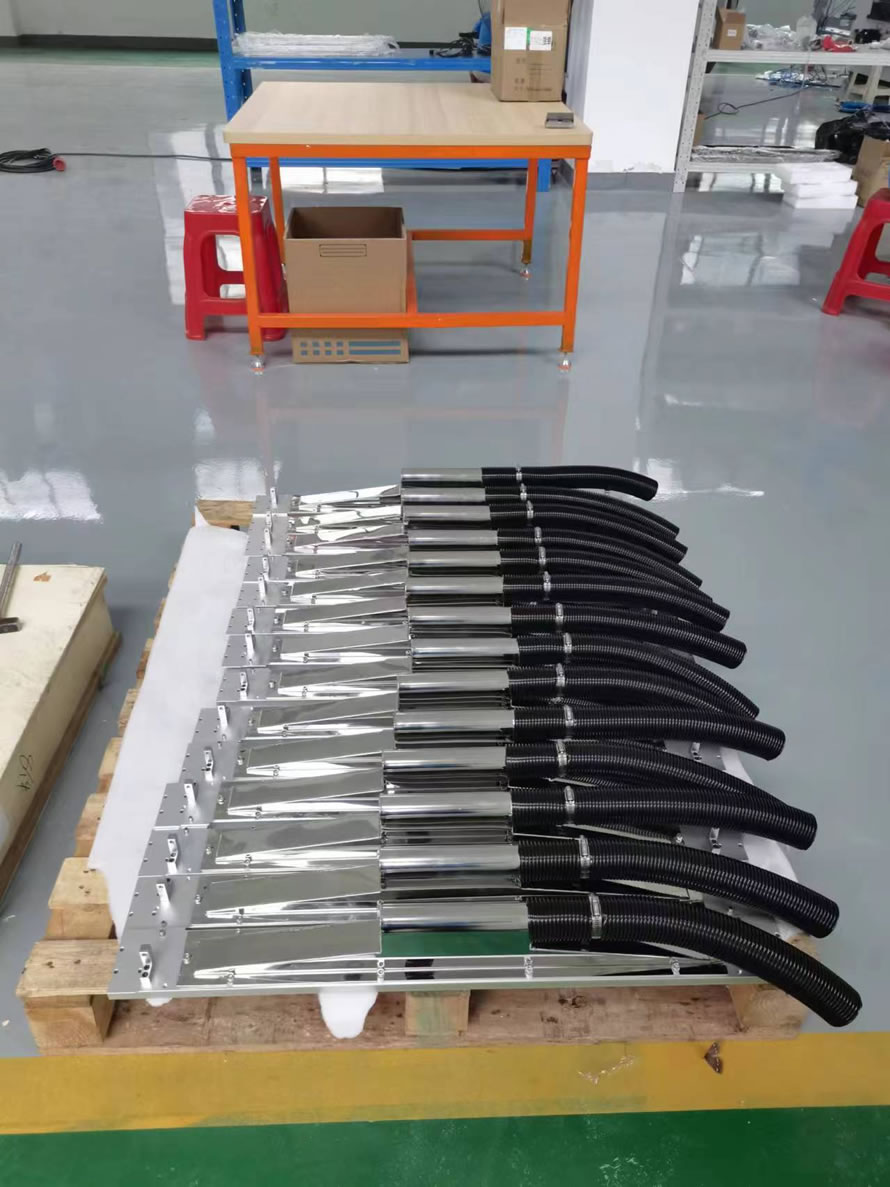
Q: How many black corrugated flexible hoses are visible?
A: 14